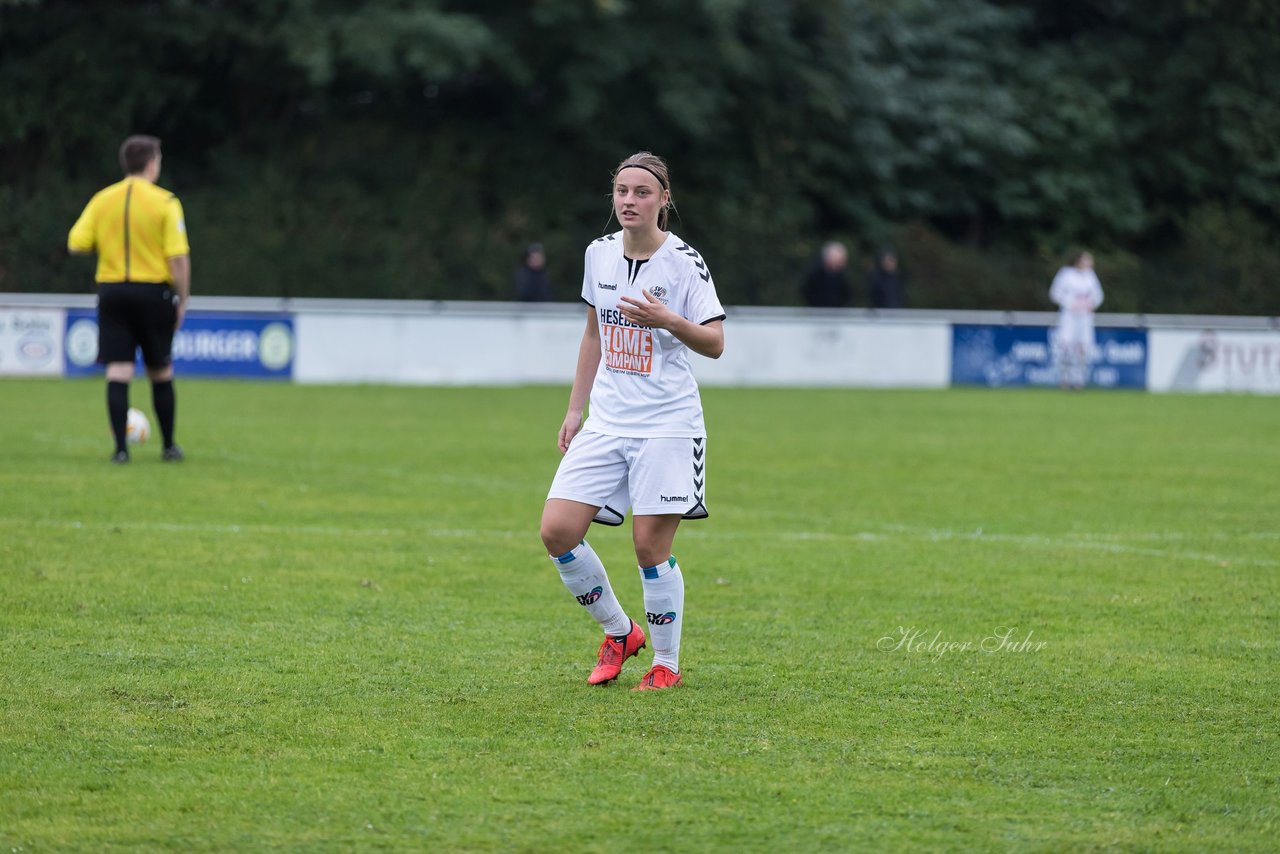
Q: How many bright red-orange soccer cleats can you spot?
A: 2